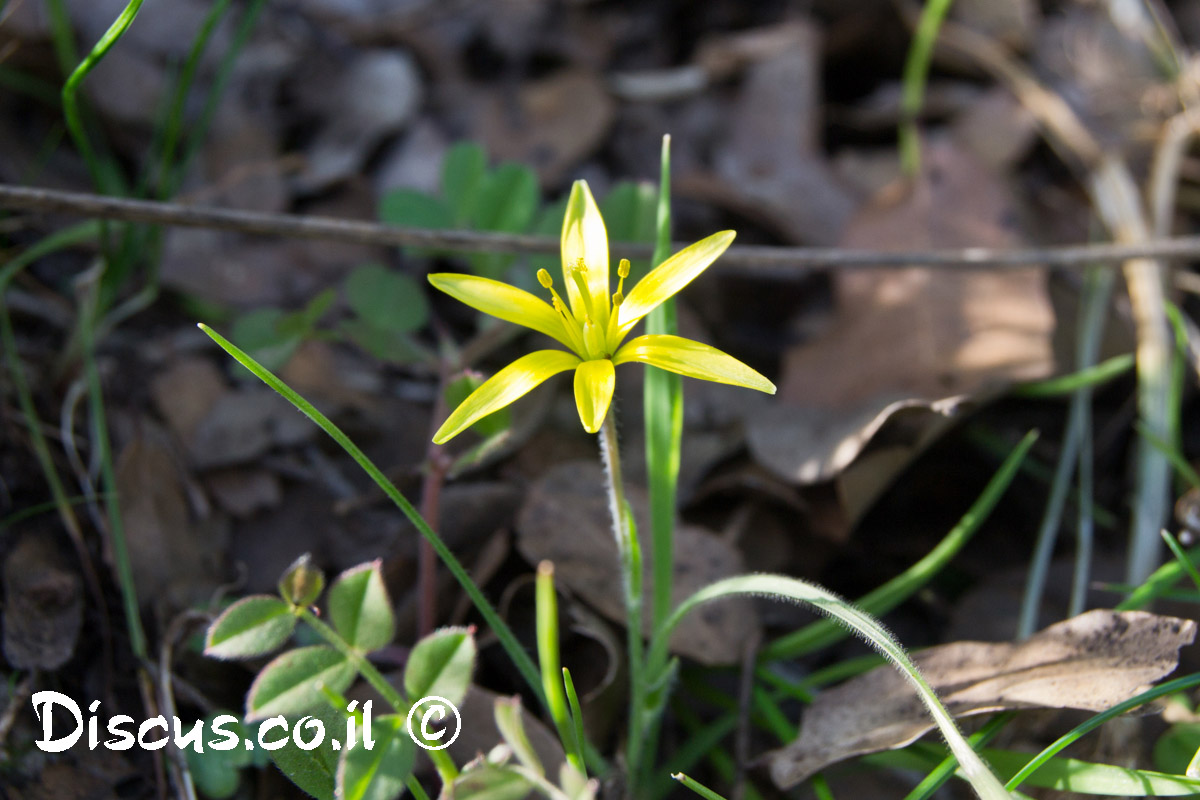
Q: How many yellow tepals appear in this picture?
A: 6